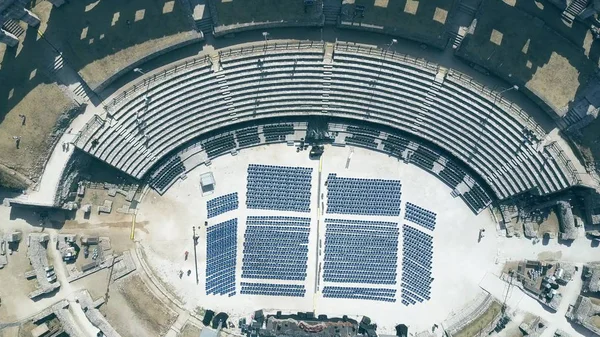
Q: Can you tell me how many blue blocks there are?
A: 10